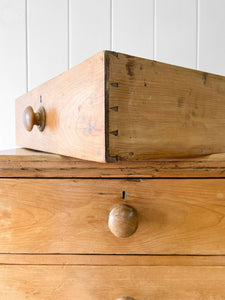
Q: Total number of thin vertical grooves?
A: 5